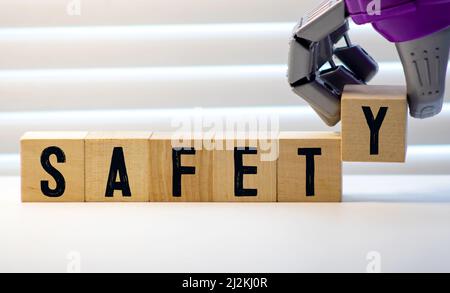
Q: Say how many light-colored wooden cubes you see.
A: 6